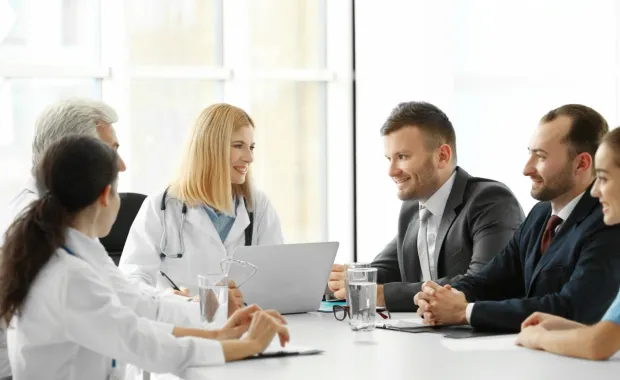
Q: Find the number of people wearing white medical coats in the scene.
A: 3